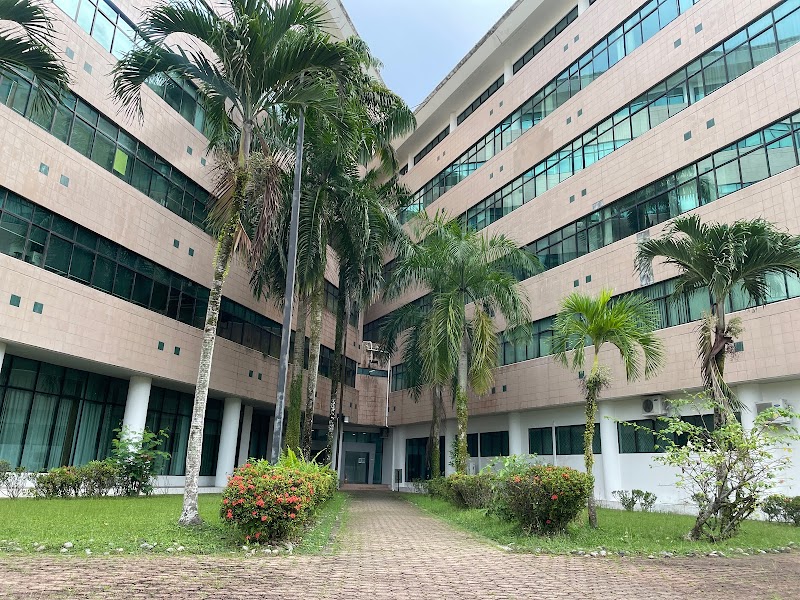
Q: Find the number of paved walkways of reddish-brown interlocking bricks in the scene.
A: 1